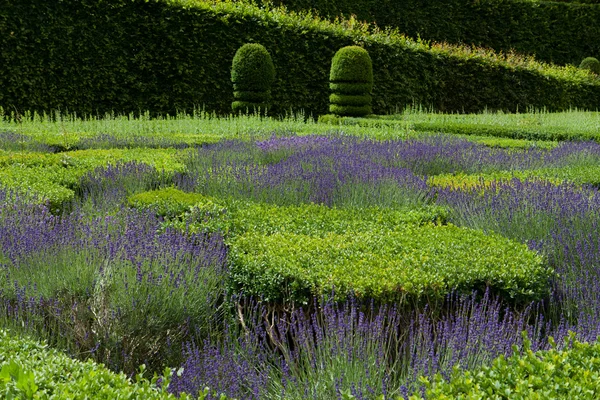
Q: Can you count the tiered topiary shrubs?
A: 2